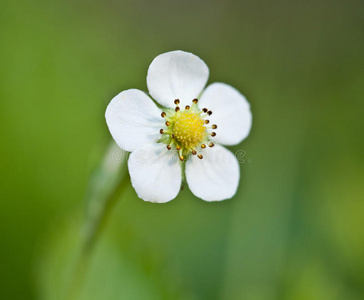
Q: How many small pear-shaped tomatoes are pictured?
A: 0